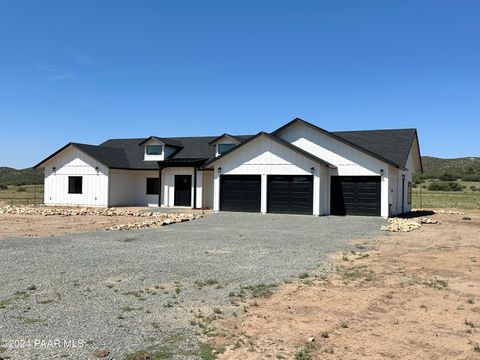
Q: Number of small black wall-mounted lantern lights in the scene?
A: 5